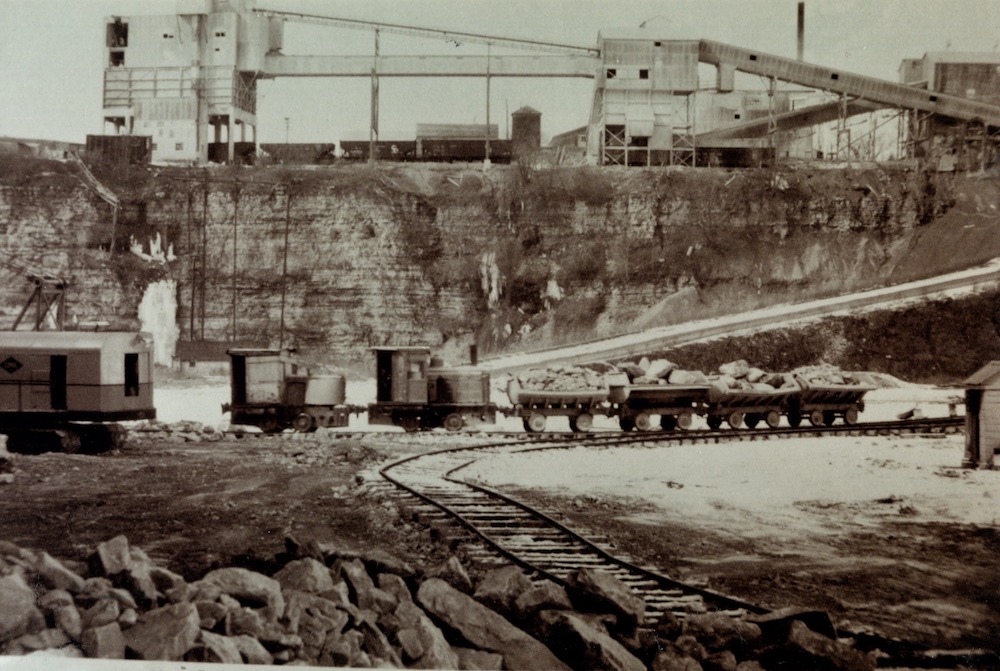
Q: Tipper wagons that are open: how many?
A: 4